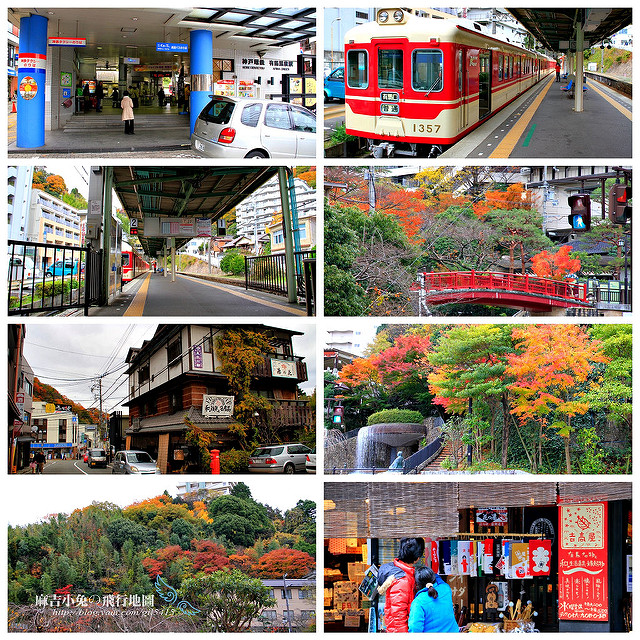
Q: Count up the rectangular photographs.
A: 8